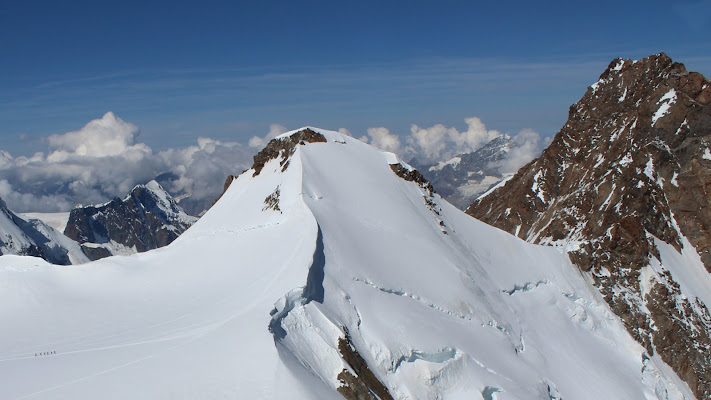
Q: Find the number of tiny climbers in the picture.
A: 6